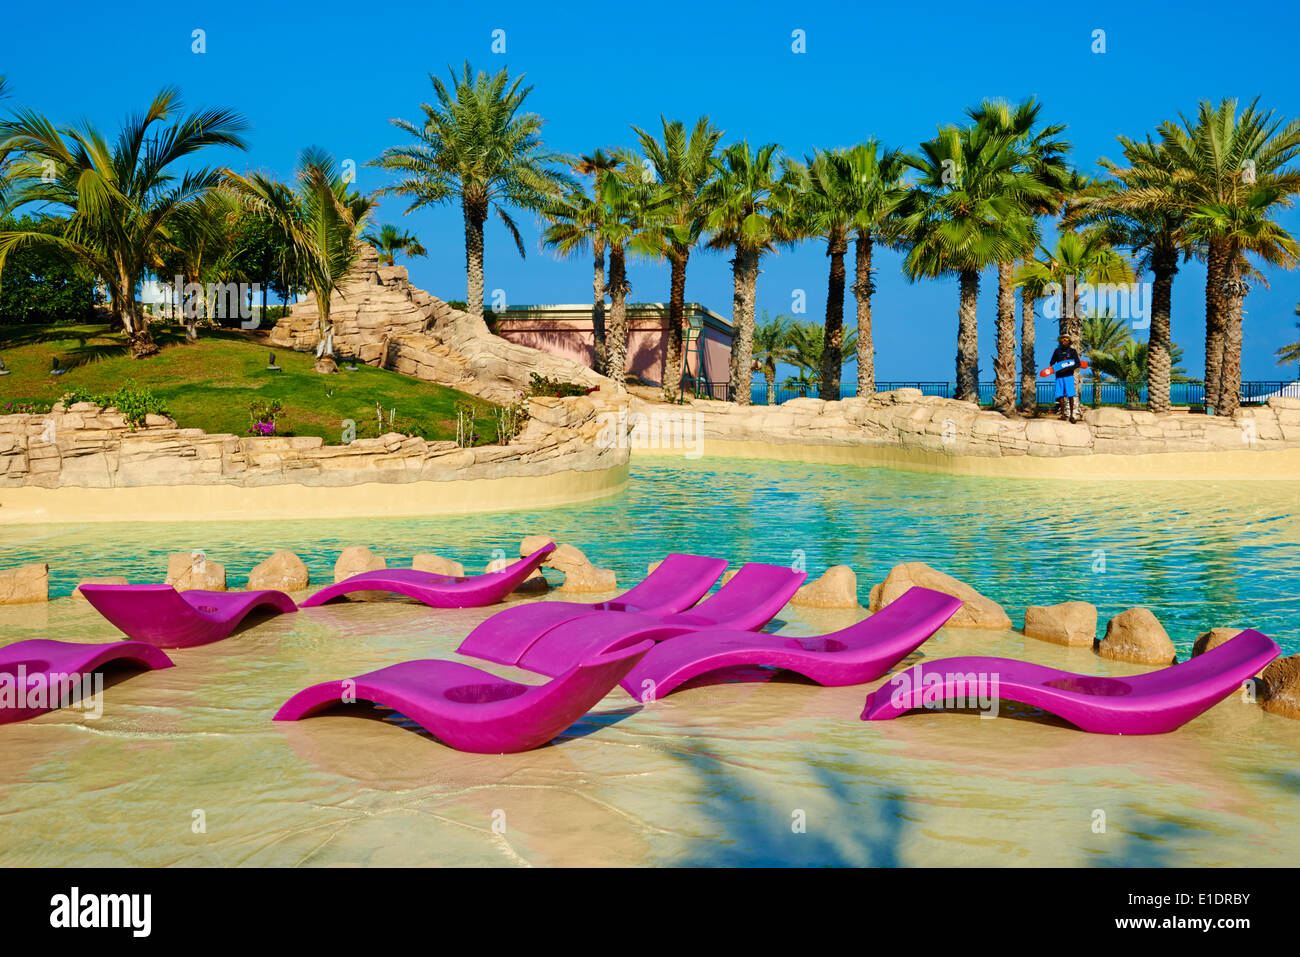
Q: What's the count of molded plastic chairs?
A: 8